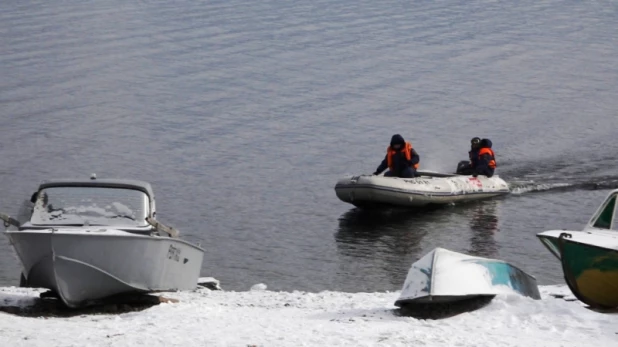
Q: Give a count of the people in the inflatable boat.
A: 3